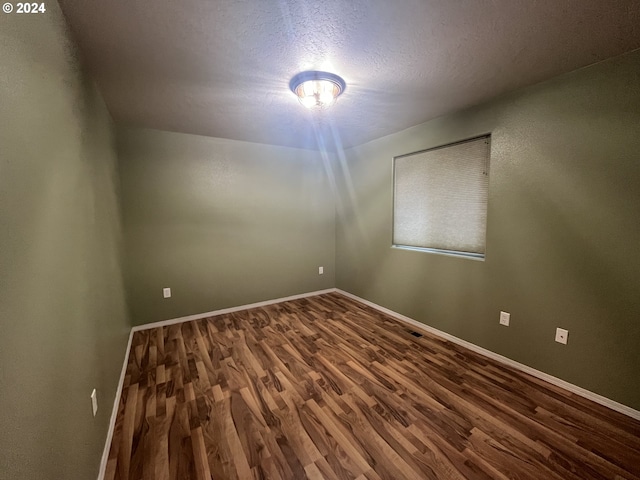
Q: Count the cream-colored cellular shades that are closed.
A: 1